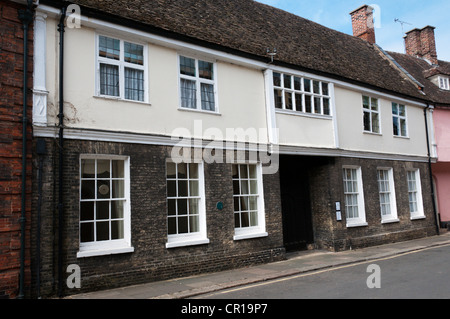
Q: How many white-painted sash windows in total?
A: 6